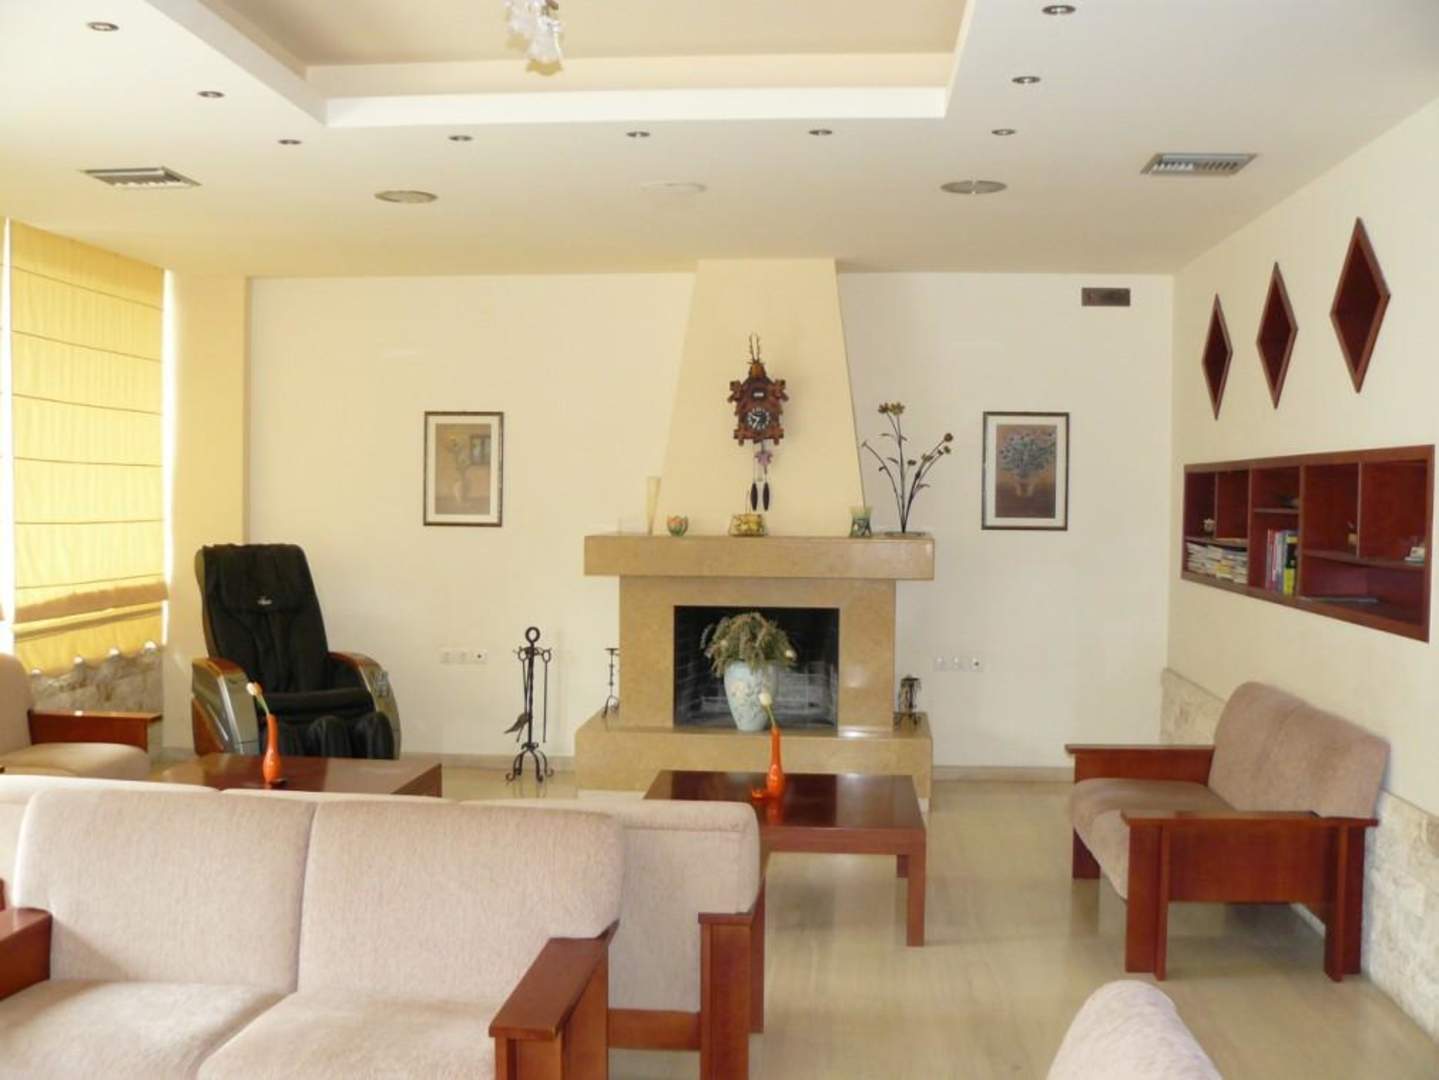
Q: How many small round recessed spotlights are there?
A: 9